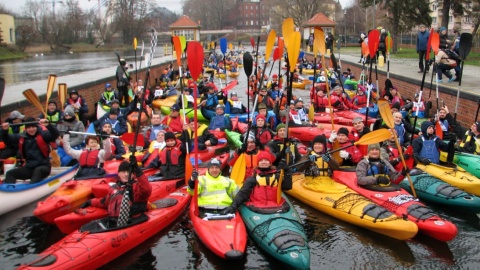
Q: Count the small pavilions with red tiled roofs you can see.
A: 2